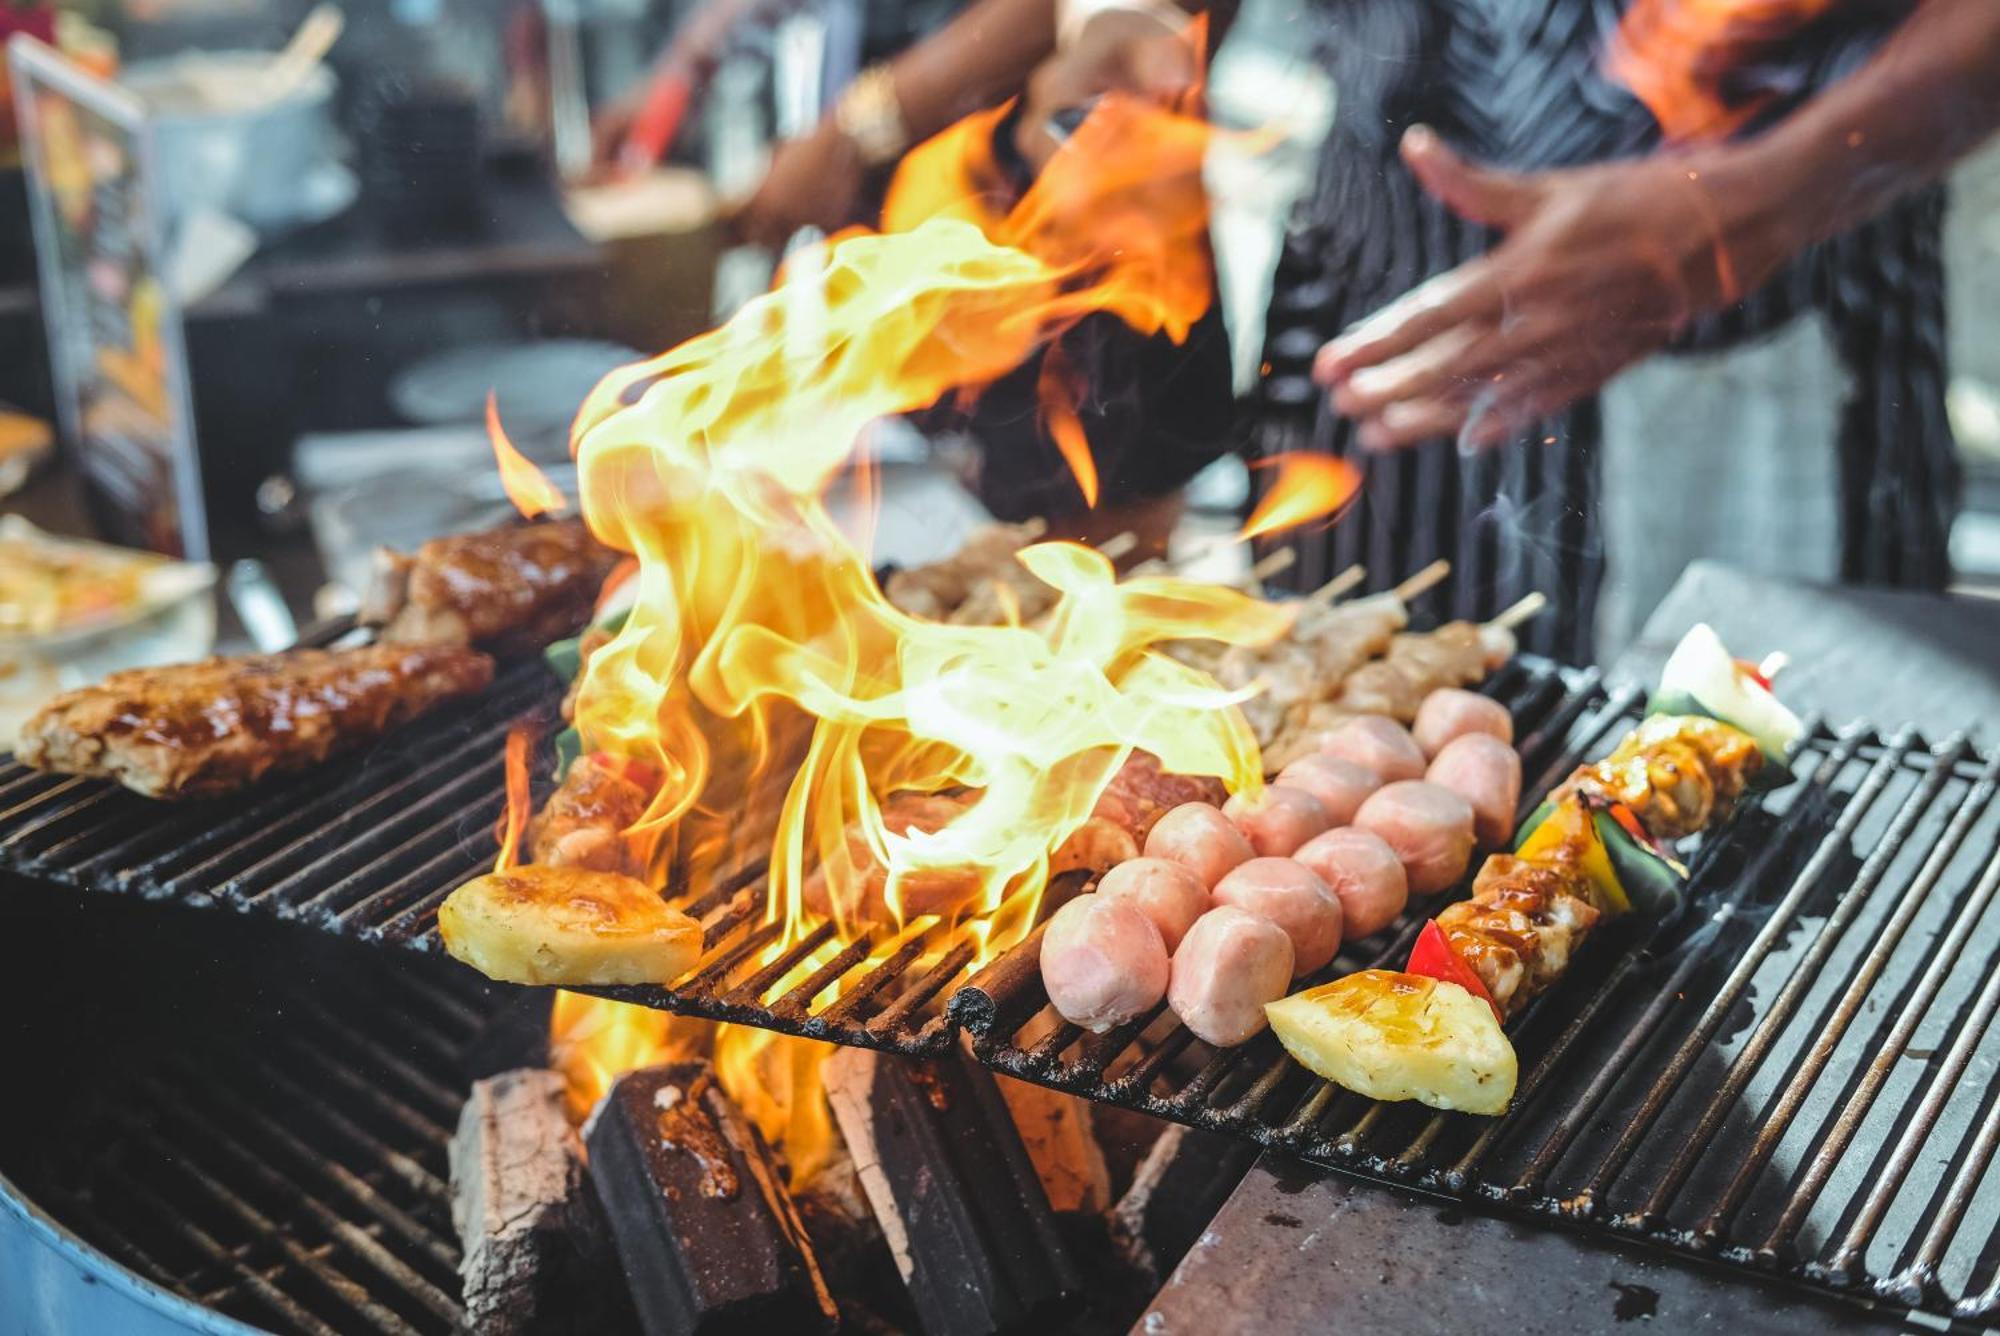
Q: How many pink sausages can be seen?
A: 12